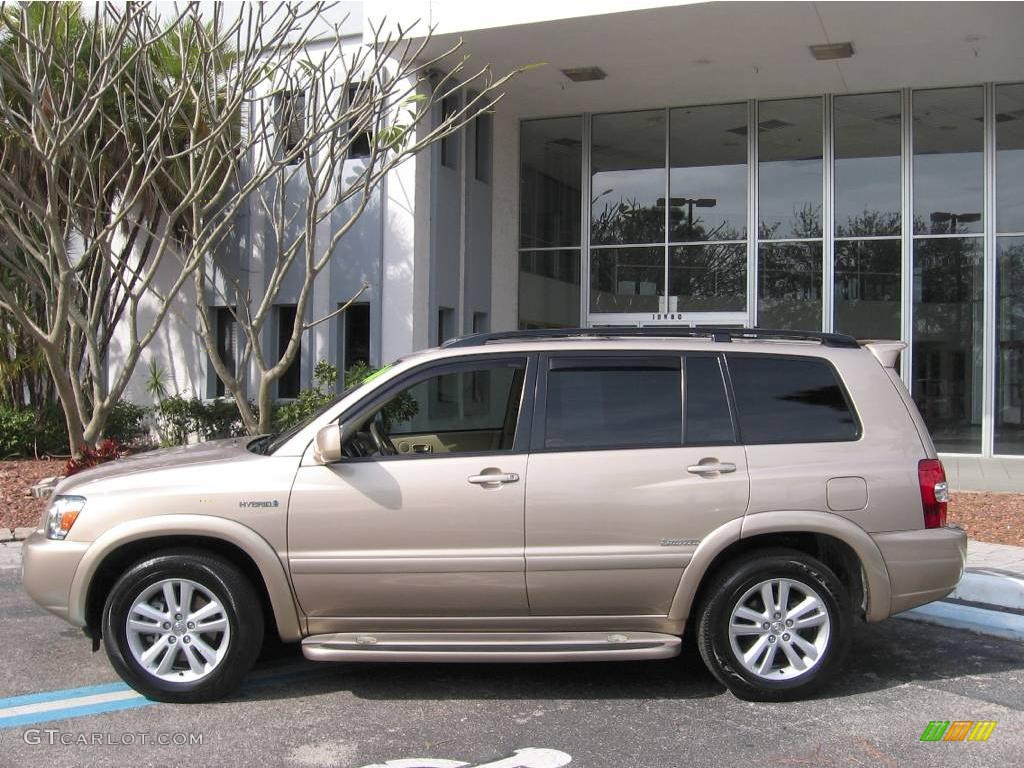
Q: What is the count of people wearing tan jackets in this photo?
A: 0